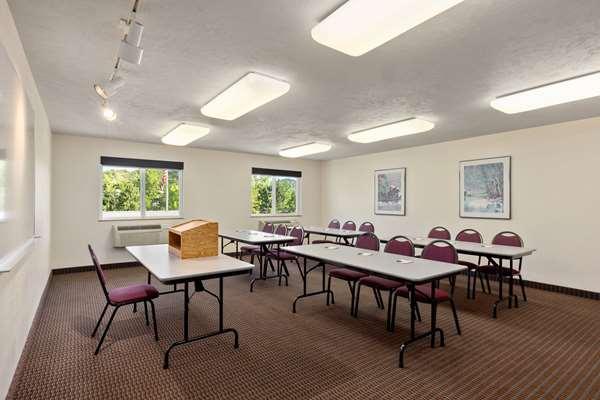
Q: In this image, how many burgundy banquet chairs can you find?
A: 13